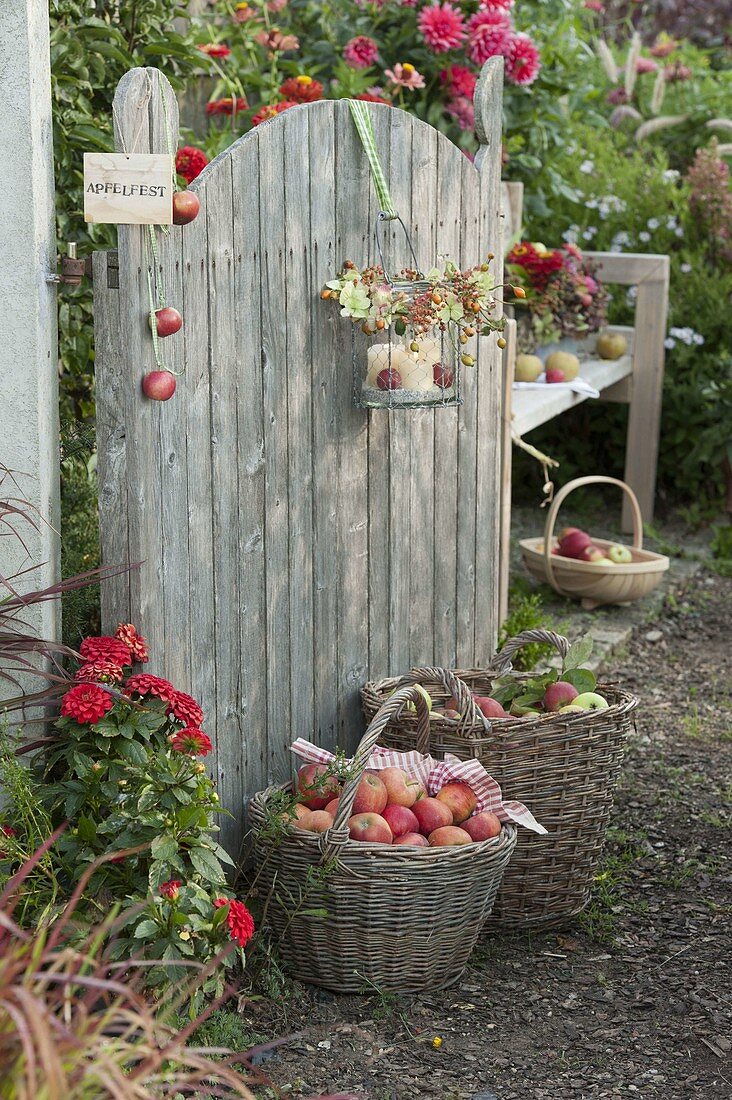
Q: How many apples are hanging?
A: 3